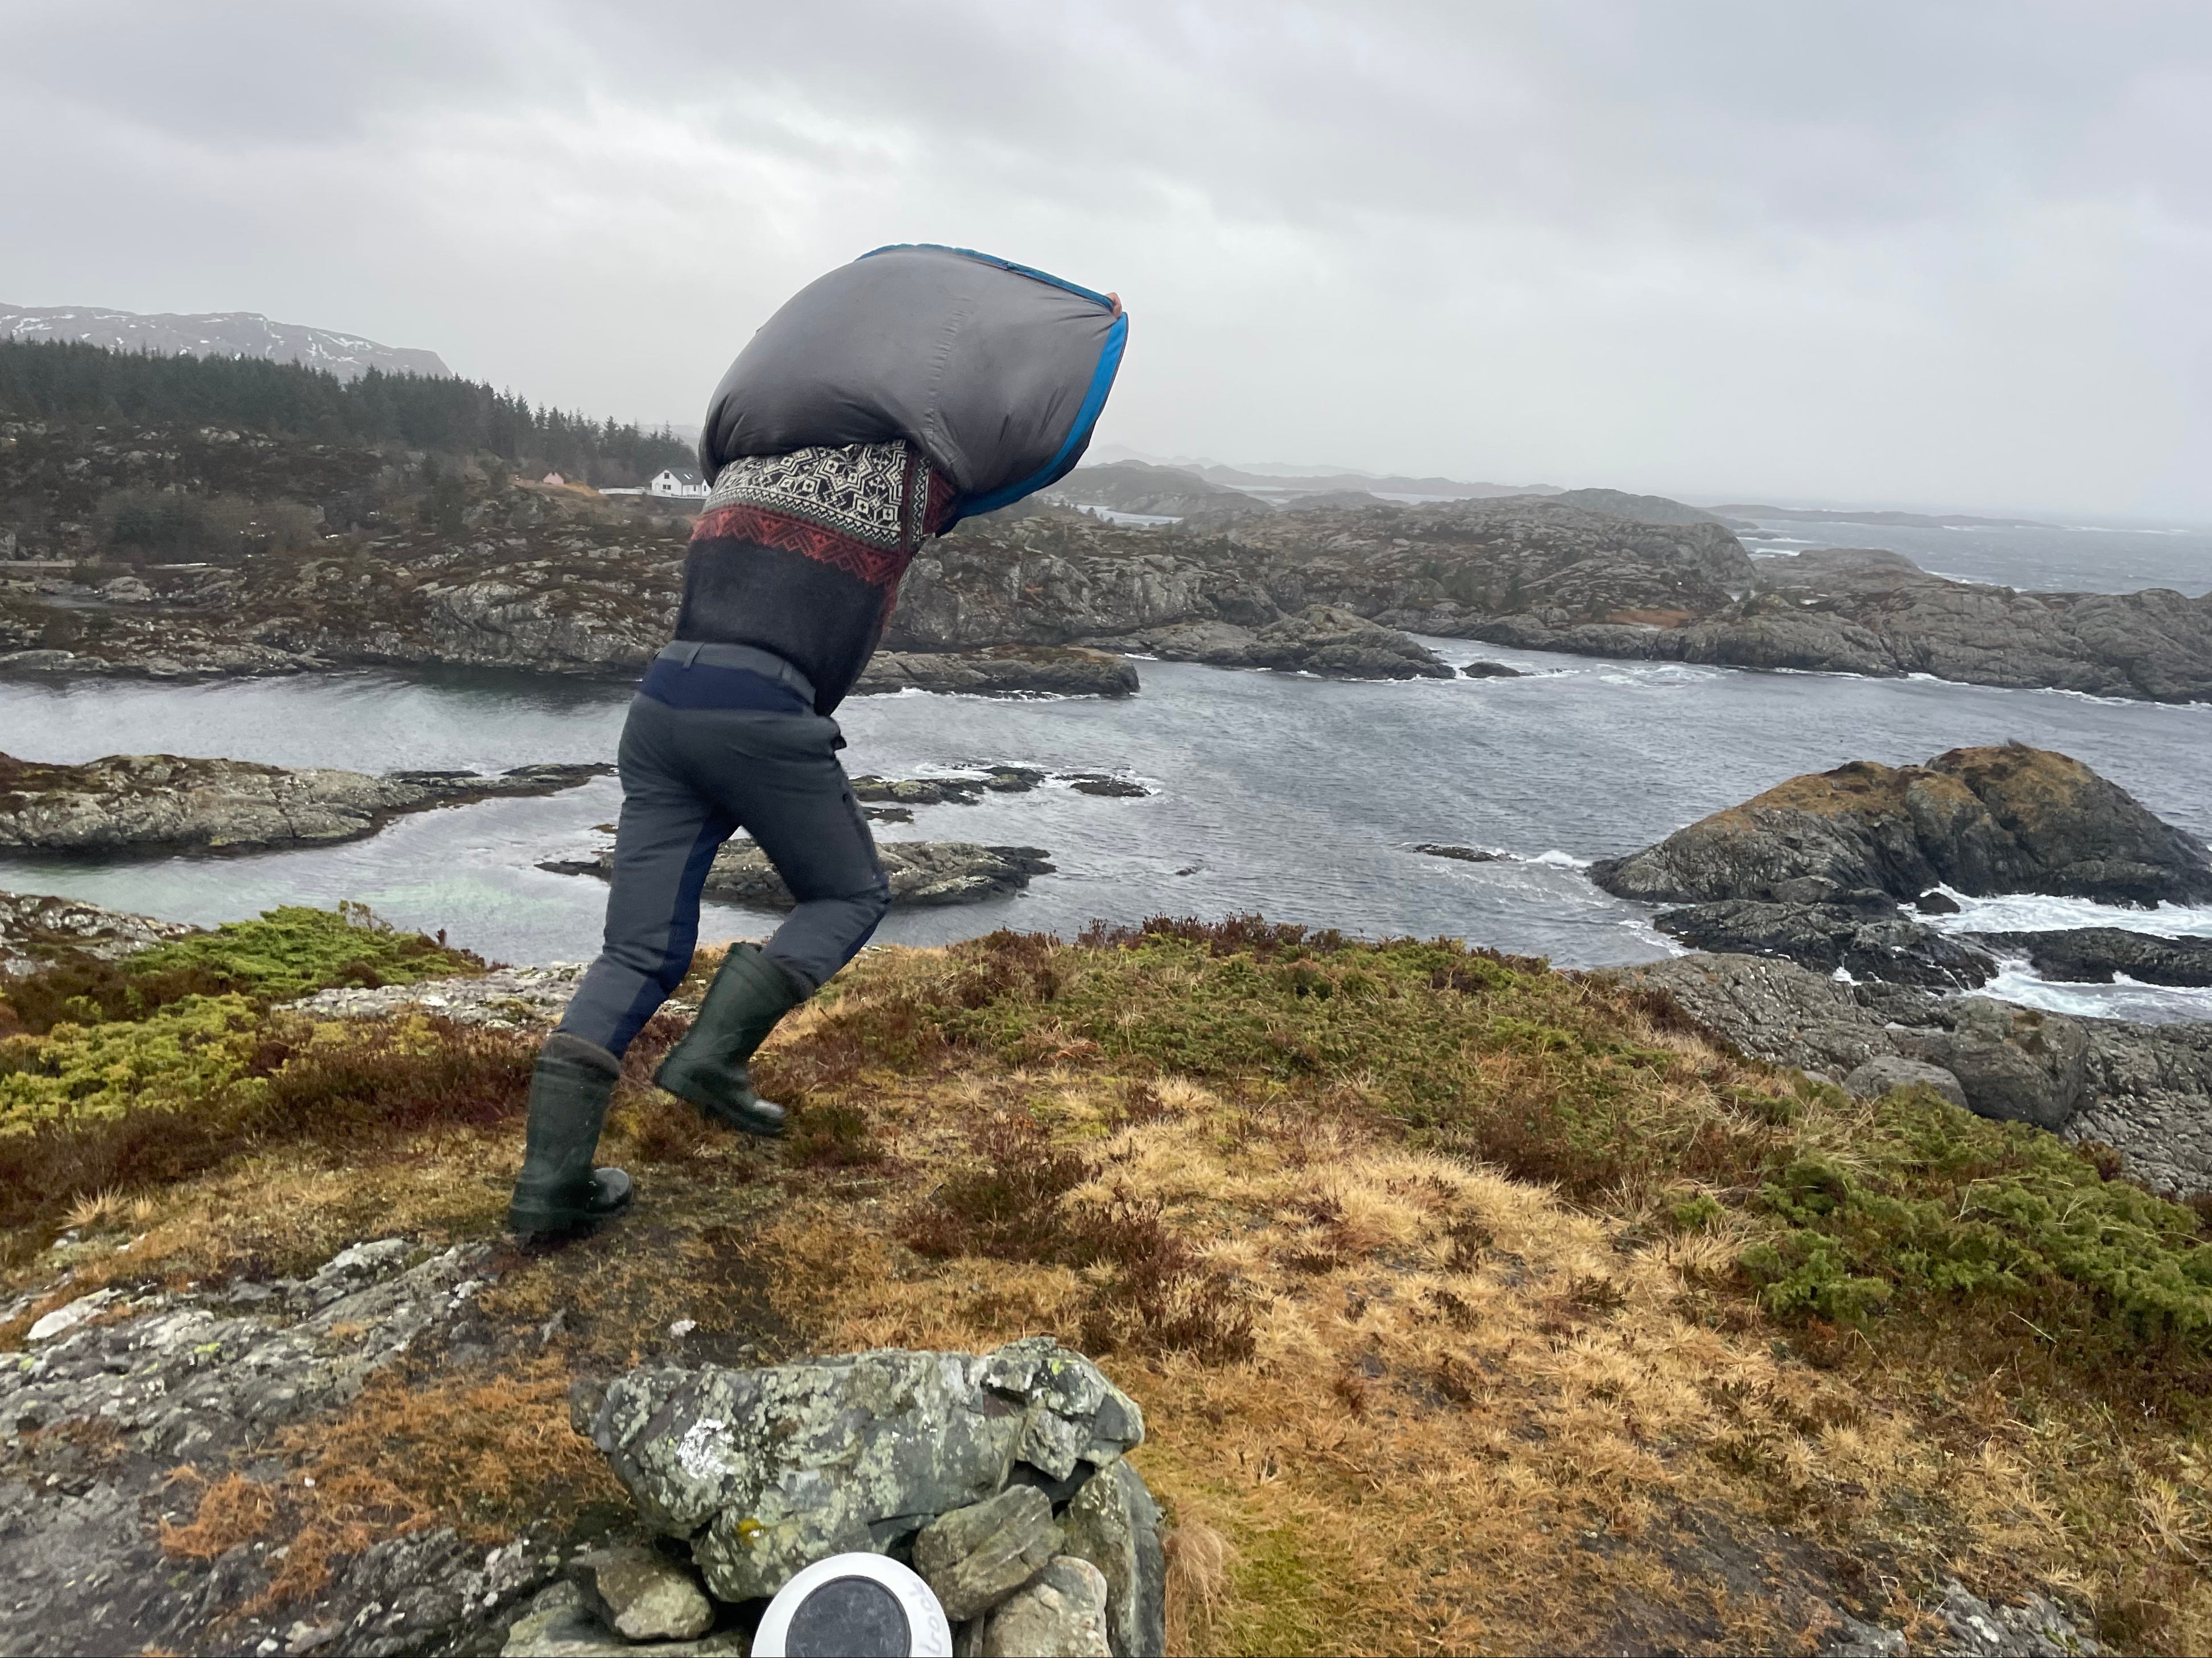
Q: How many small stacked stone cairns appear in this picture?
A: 1